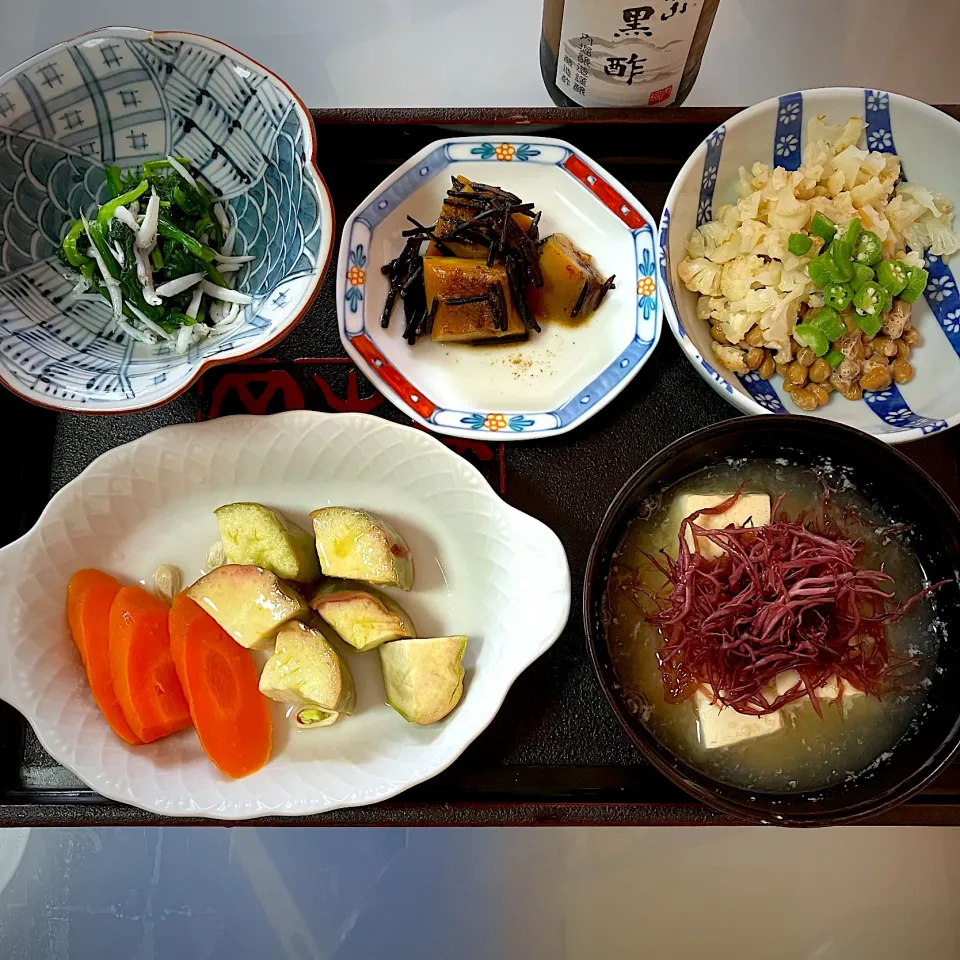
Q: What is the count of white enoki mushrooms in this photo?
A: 0